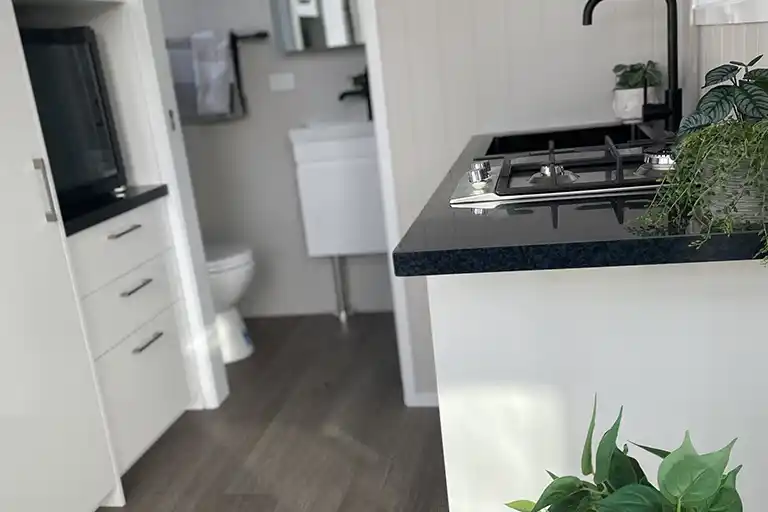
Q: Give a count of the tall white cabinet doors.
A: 1